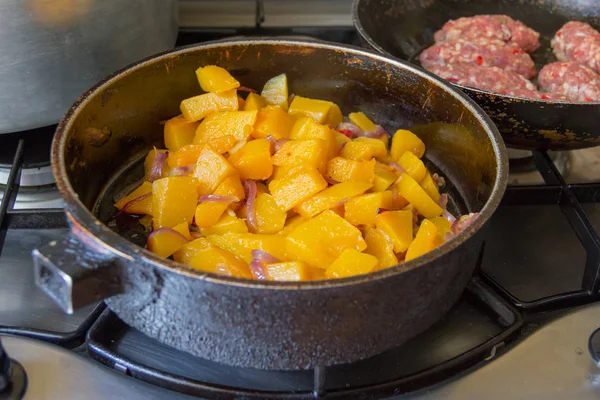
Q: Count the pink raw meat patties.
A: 5